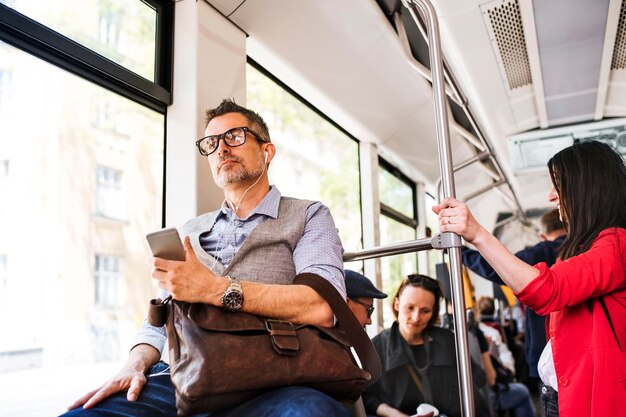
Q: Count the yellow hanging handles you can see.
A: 0